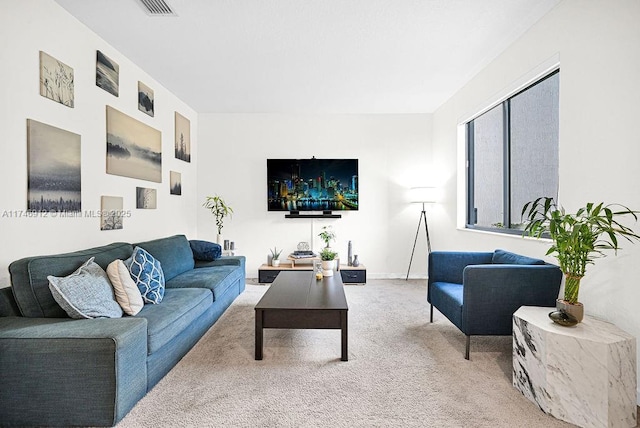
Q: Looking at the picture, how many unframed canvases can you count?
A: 9